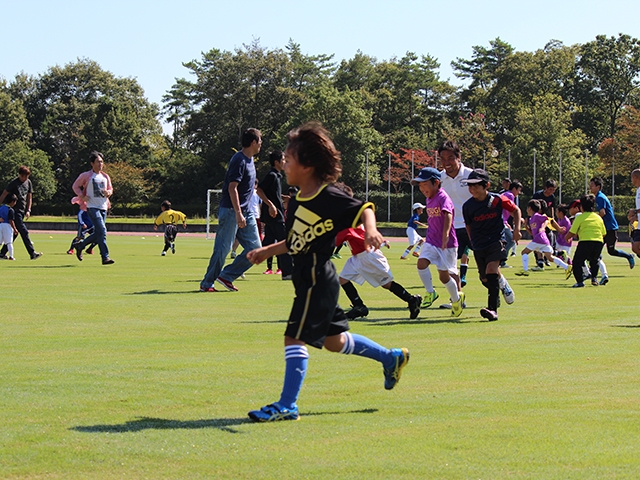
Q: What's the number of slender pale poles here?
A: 10